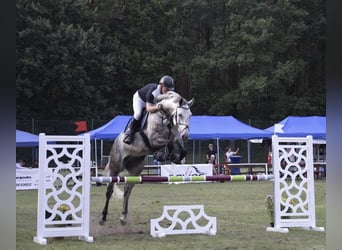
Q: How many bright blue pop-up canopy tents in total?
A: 3